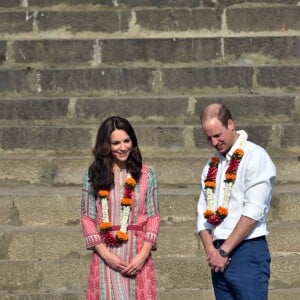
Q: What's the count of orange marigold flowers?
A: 11